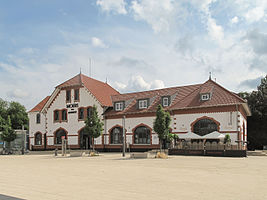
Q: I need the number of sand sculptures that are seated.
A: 0